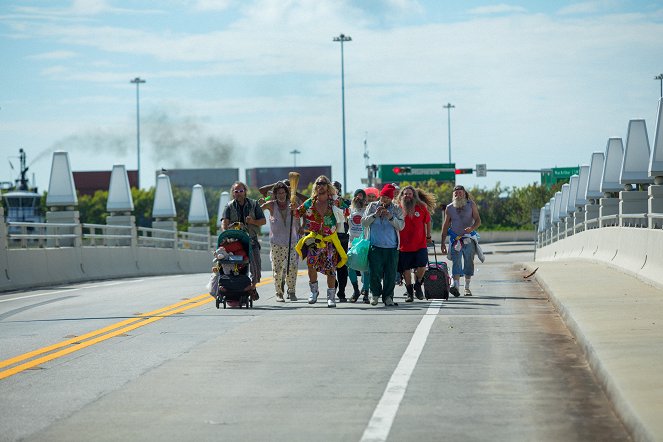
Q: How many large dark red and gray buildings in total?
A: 3